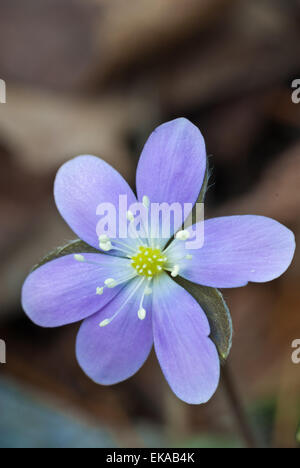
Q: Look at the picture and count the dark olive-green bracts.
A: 3